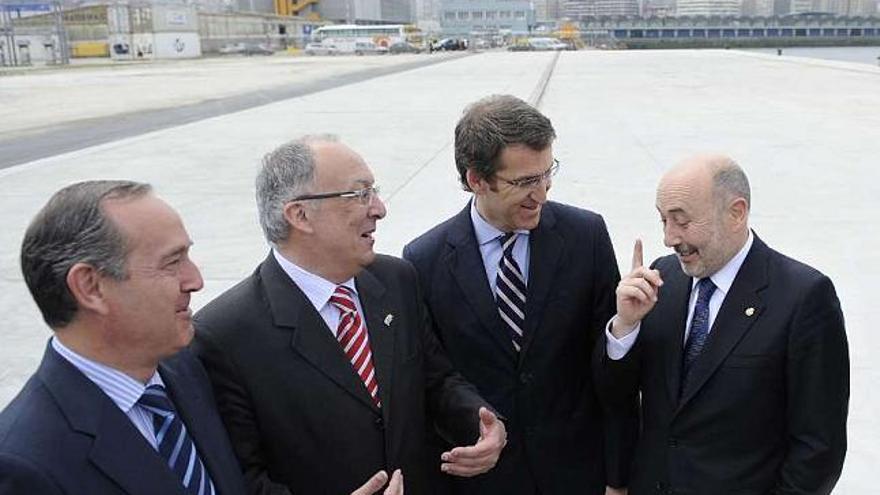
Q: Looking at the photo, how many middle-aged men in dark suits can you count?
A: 4